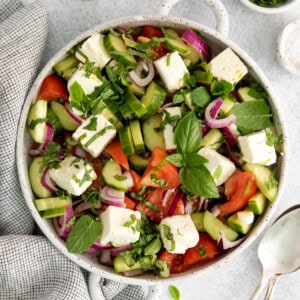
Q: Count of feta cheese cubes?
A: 11